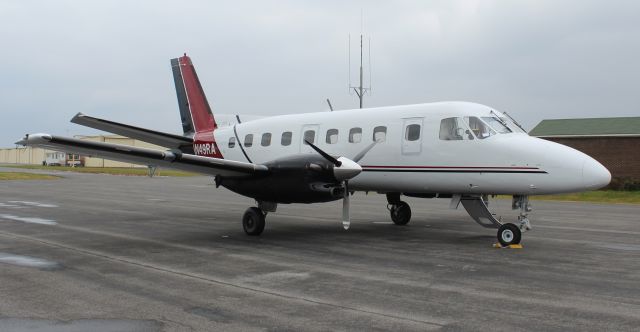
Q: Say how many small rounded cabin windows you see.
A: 9